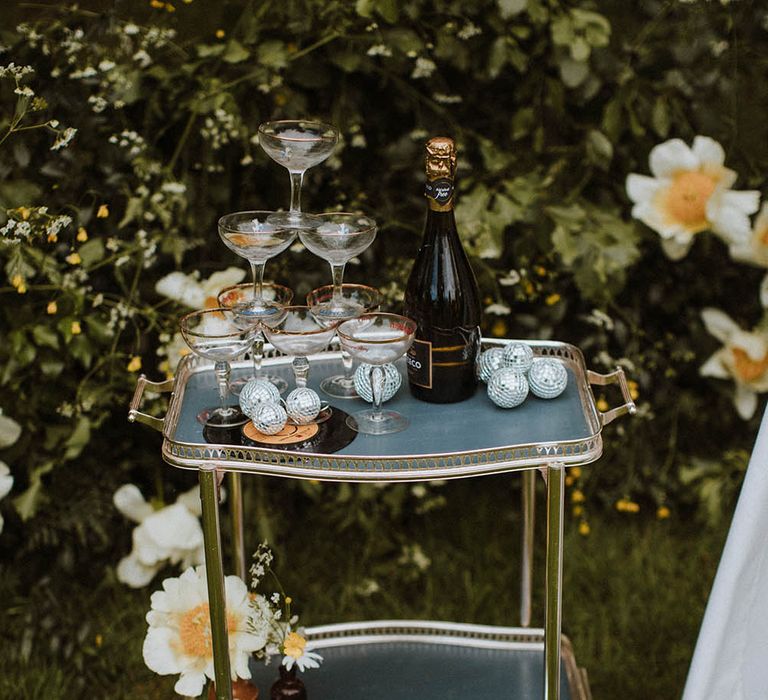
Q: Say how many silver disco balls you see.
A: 8